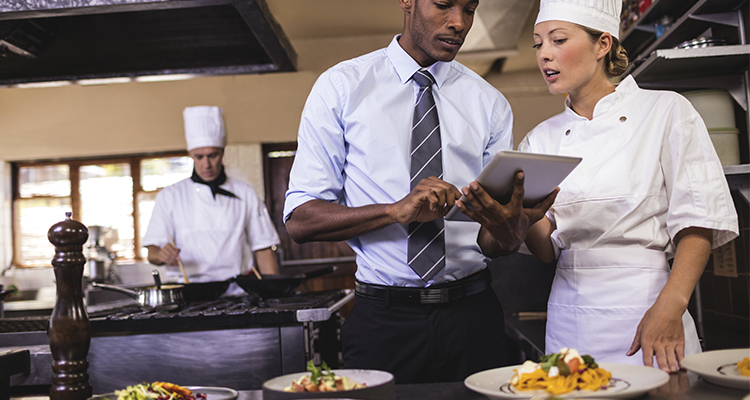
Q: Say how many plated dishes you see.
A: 4